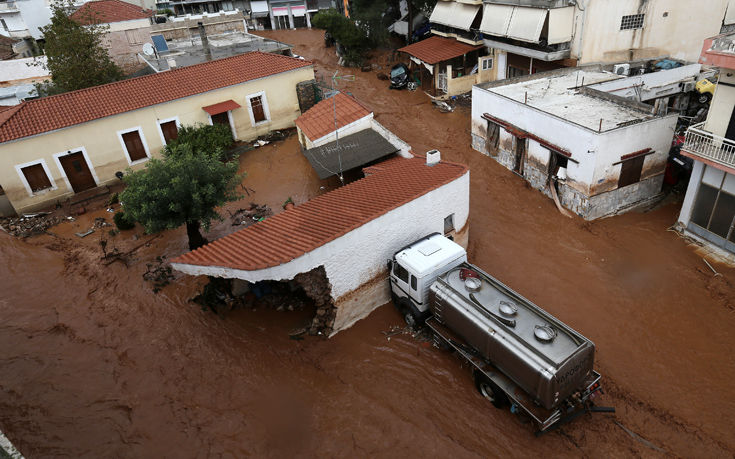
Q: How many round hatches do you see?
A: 3